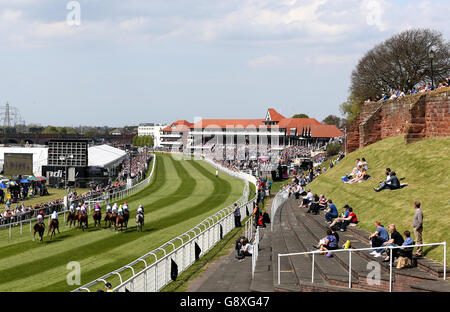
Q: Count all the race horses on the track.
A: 11